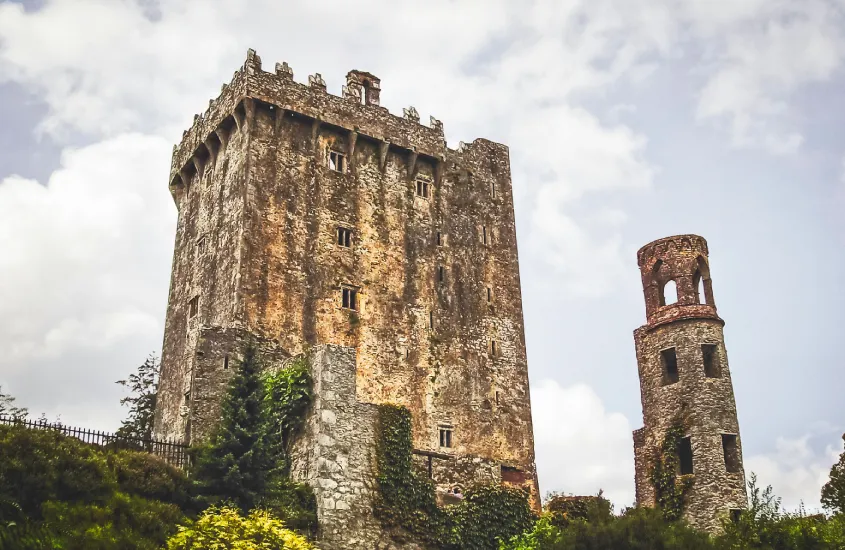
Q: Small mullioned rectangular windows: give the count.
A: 5